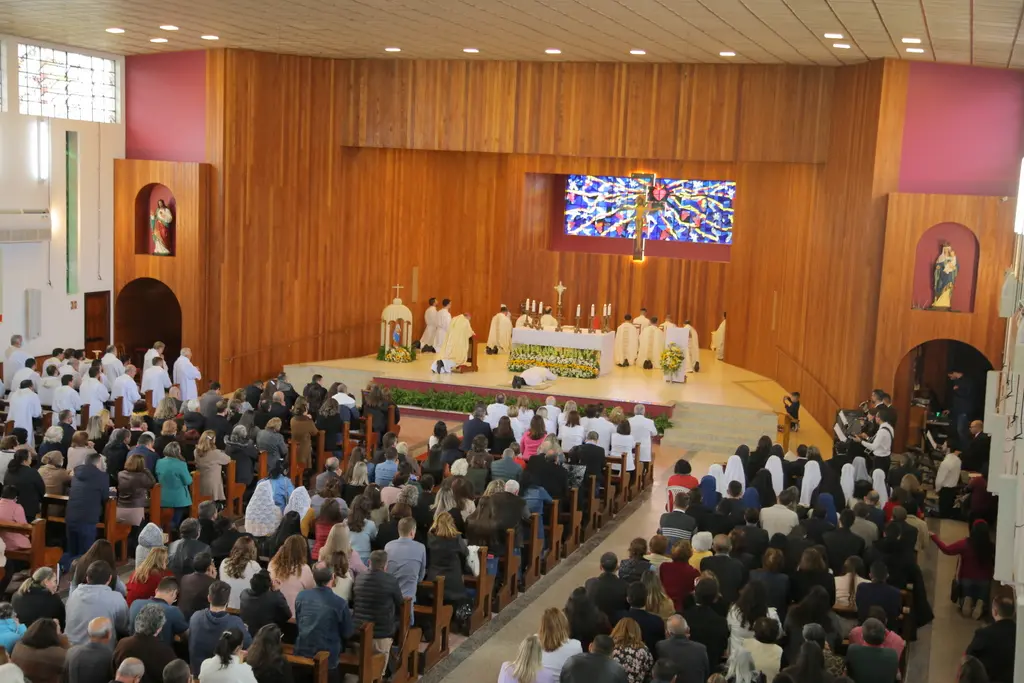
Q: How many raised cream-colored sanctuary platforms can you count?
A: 1